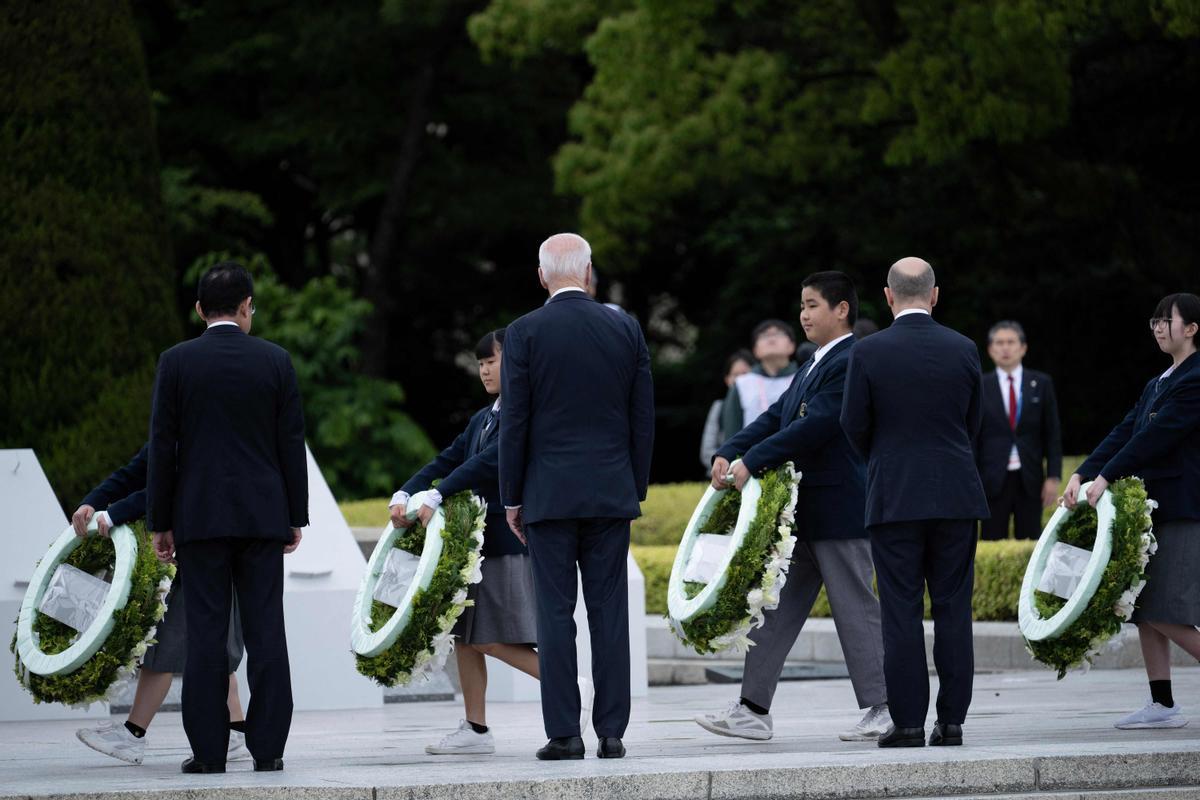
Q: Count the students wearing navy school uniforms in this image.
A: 4